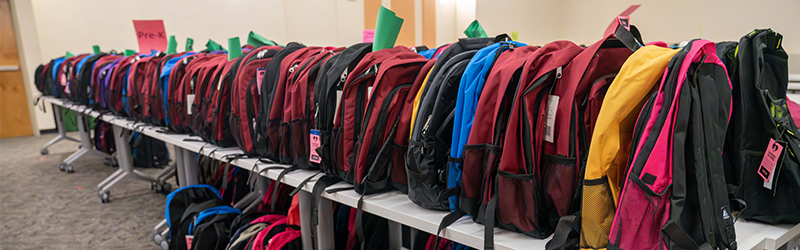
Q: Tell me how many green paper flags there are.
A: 10